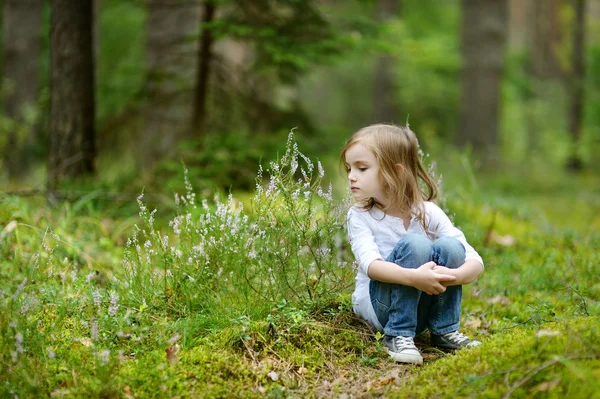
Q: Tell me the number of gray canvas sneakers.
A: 2